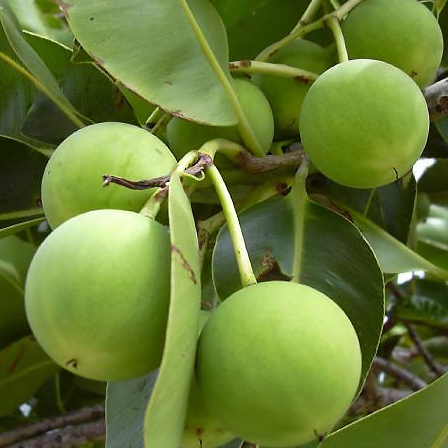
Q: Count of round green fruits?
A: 8